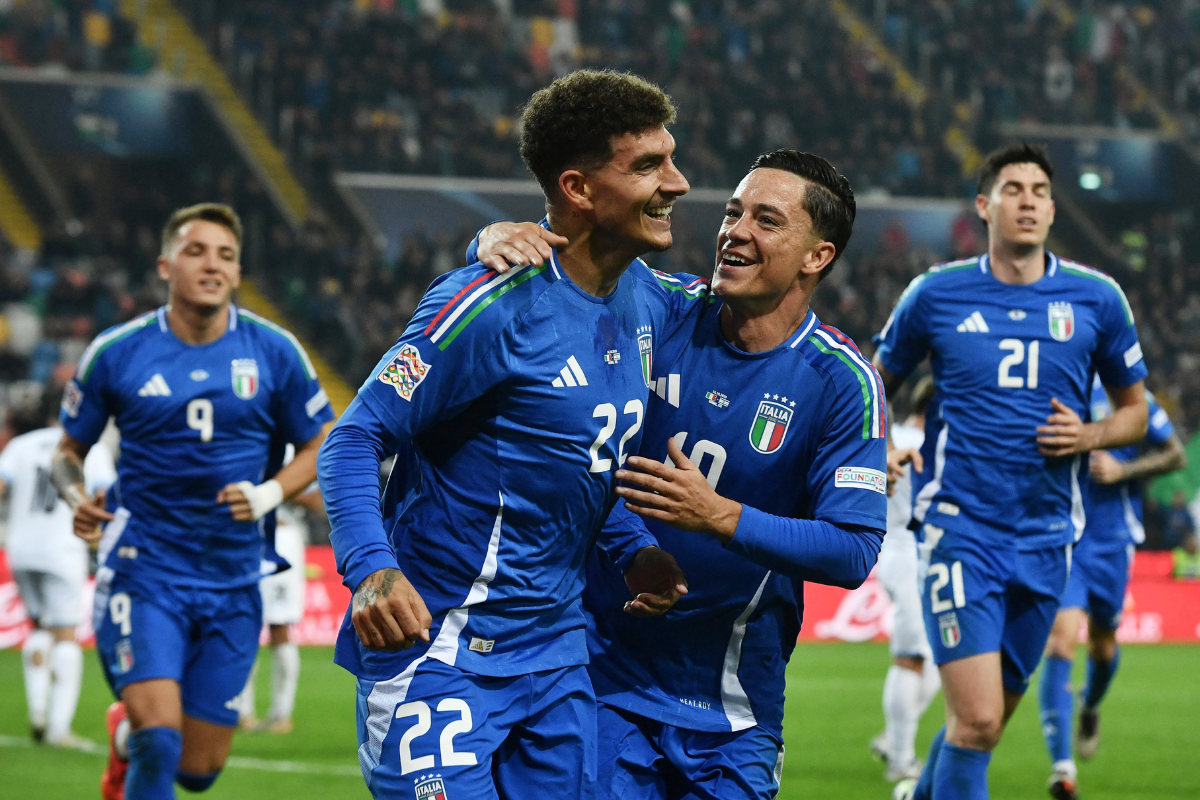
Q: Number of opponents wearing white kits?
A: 3